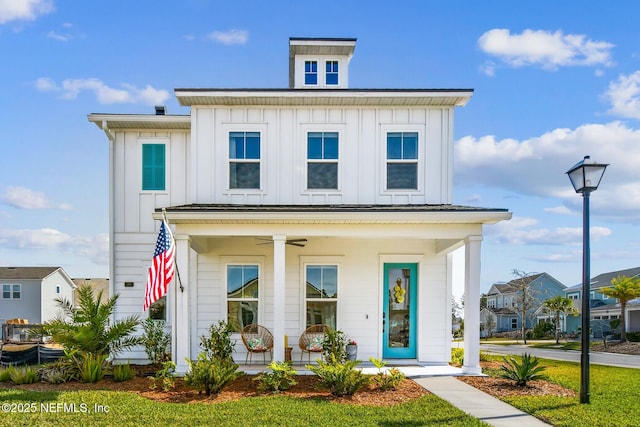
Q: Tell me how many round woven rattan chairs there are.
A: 2